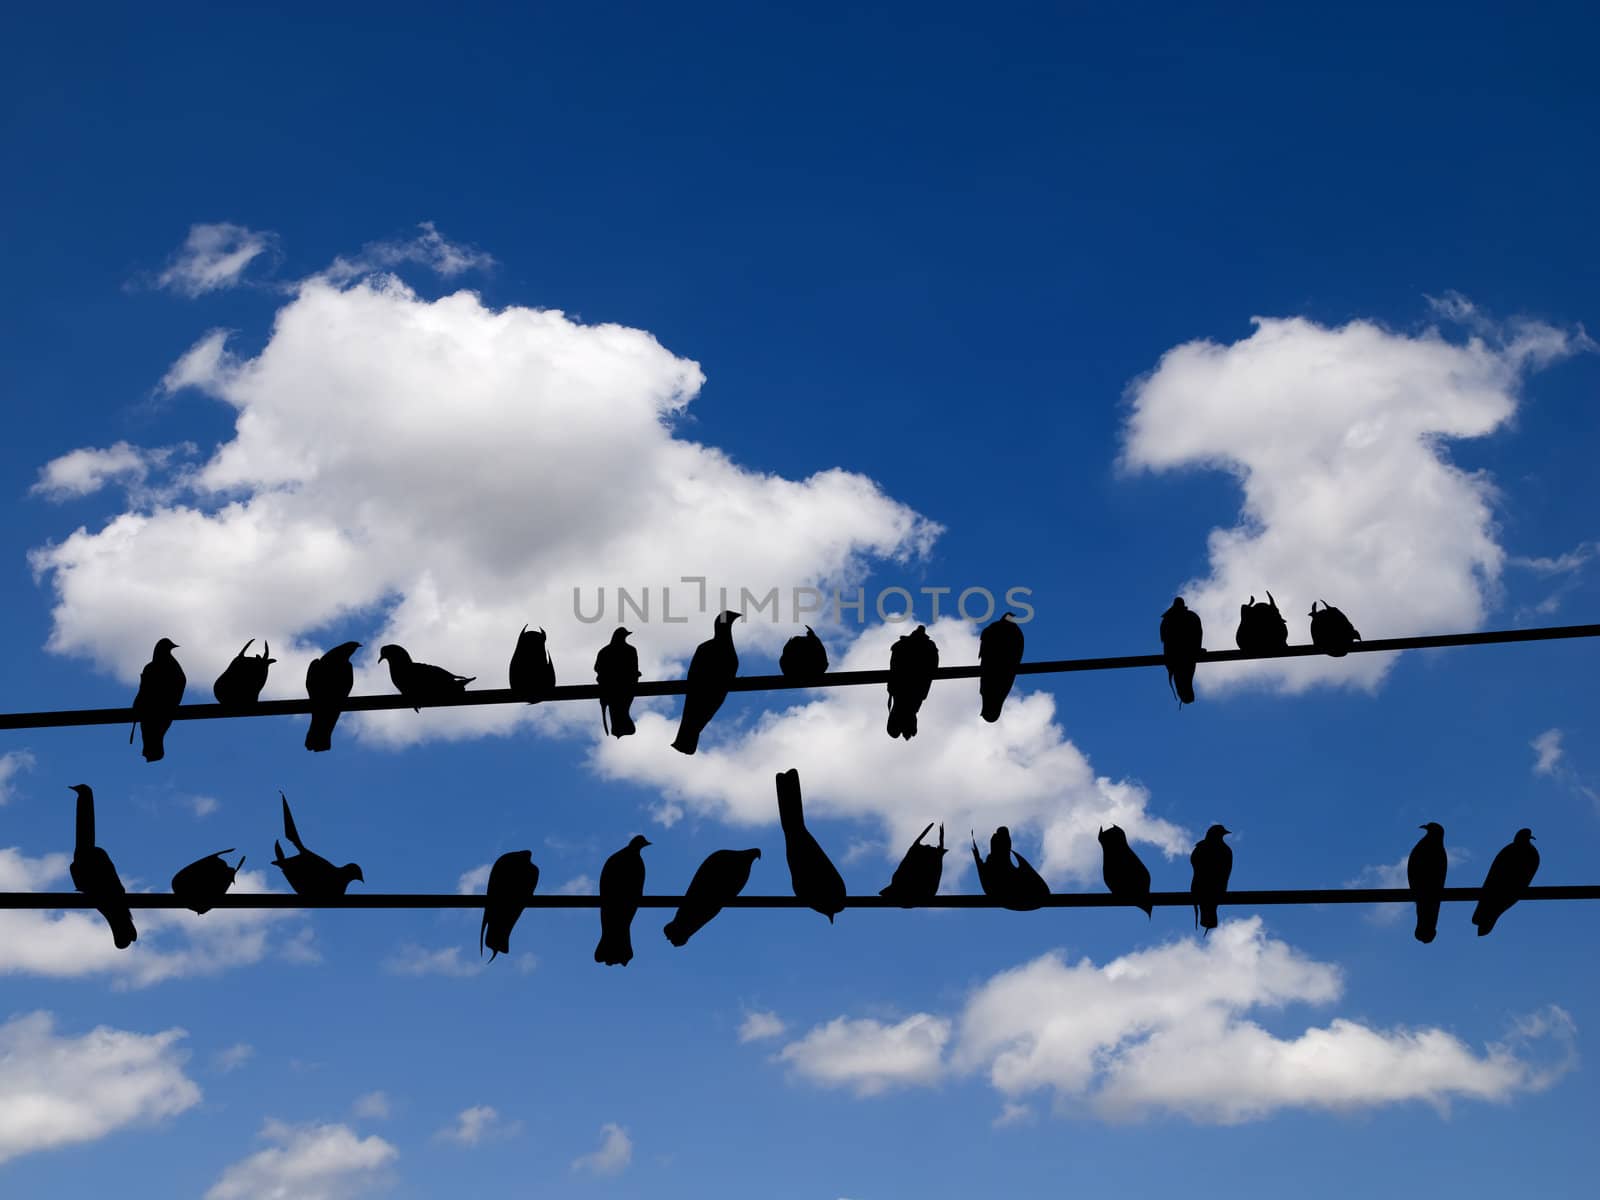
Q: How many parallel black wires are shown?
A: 2